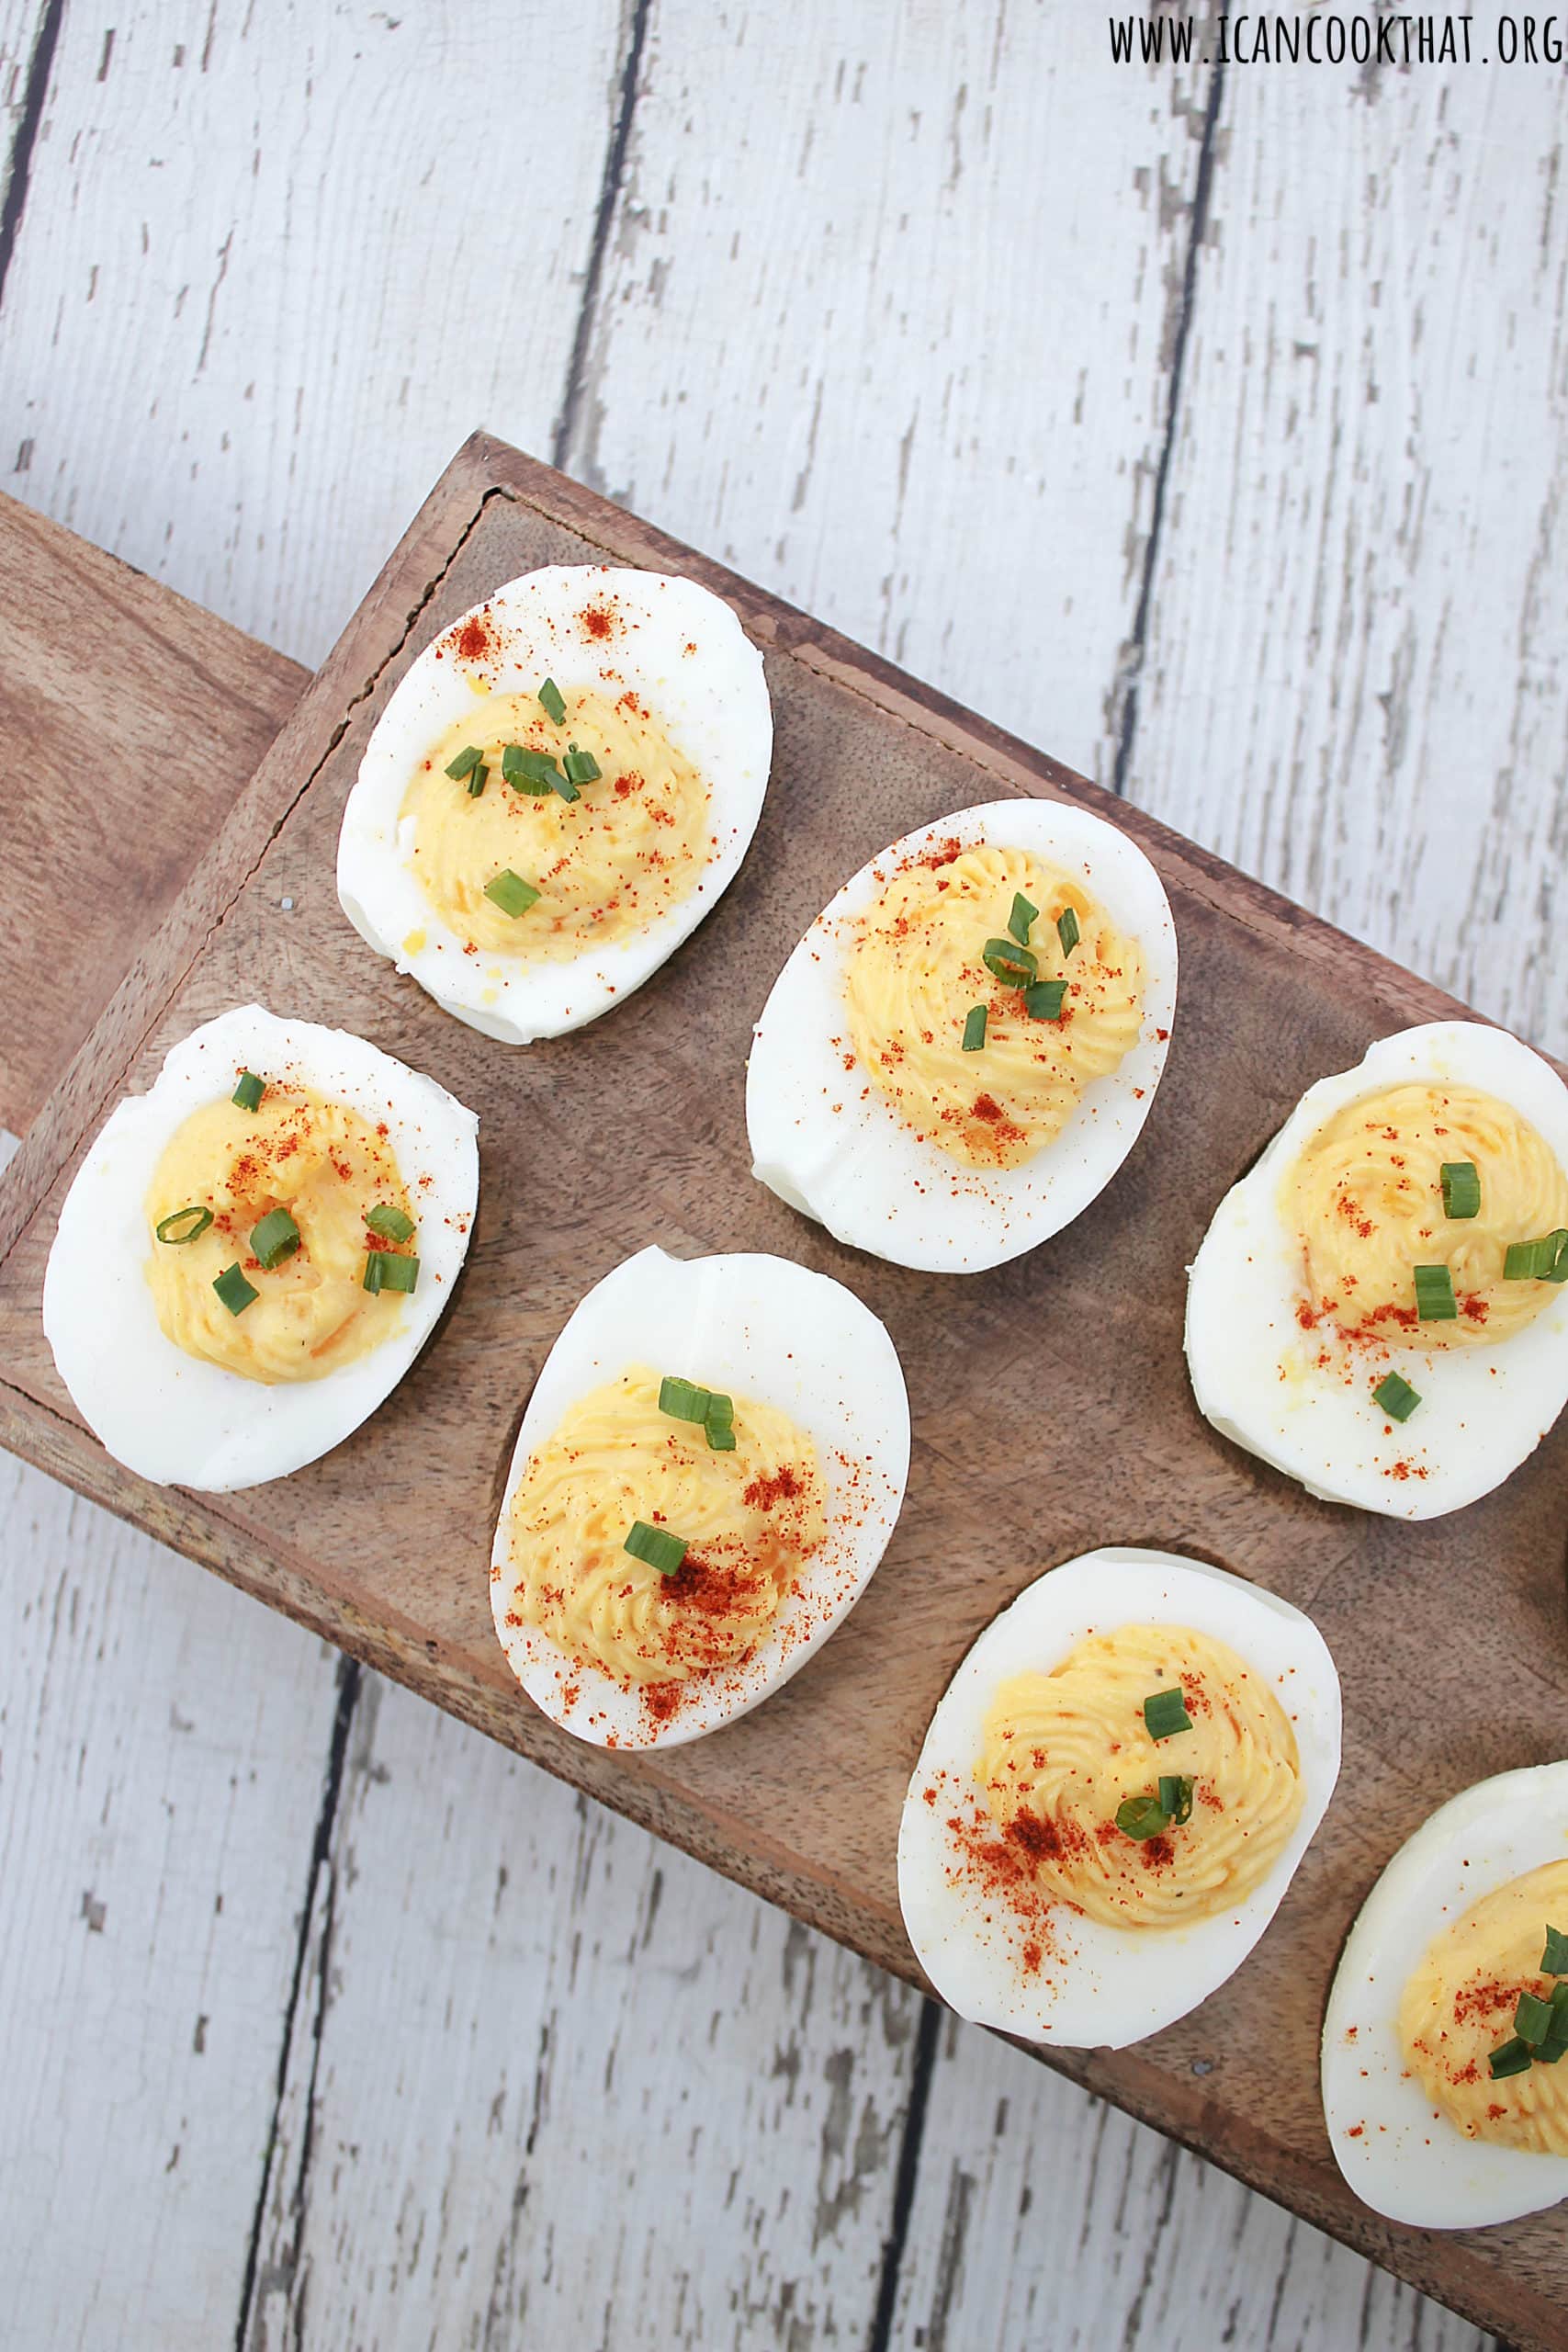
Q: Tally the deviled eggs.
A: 7